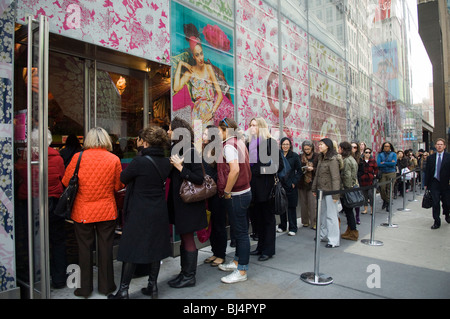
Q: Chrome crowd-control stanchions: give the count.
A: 6